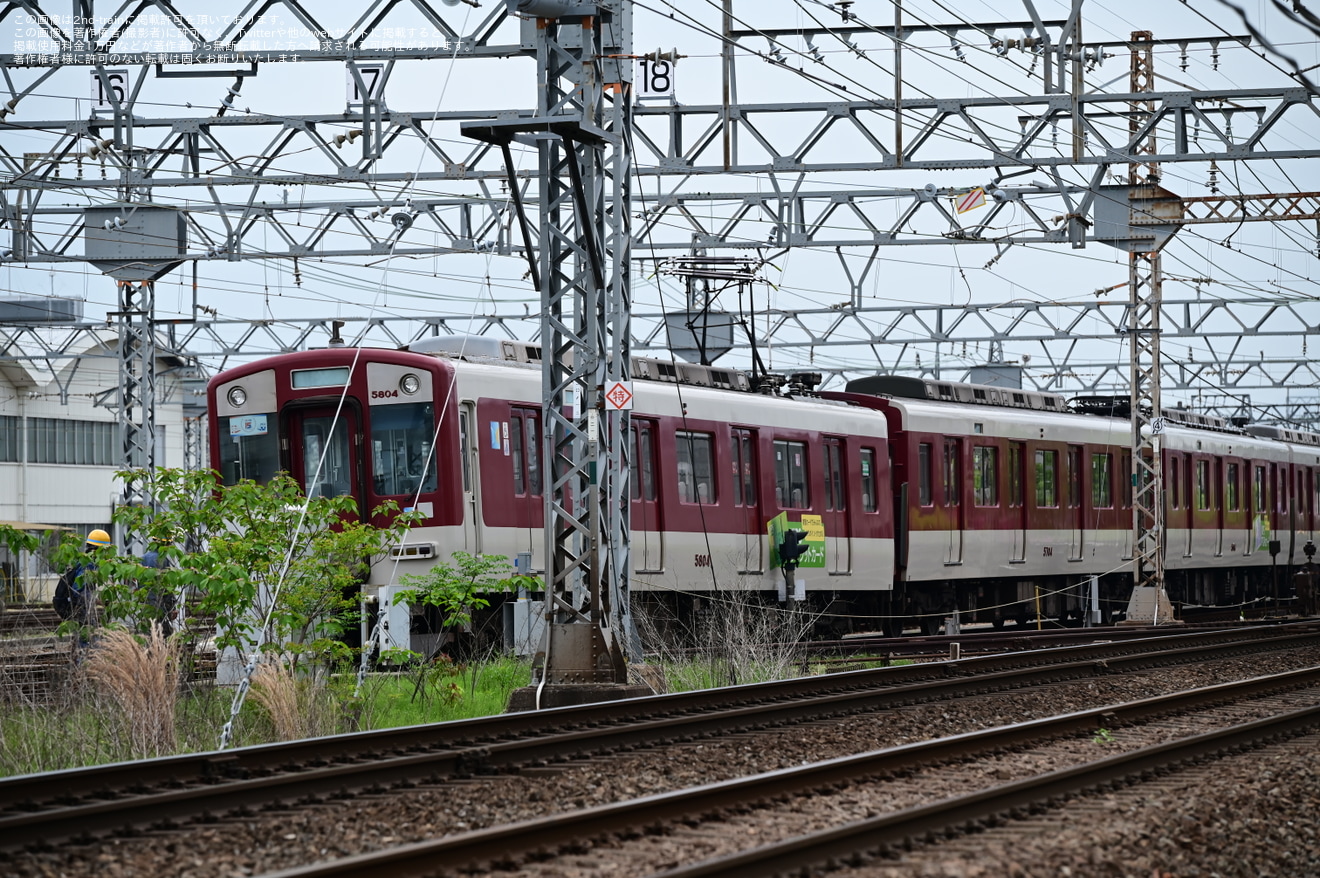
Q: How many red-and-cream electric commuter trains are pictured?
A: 1